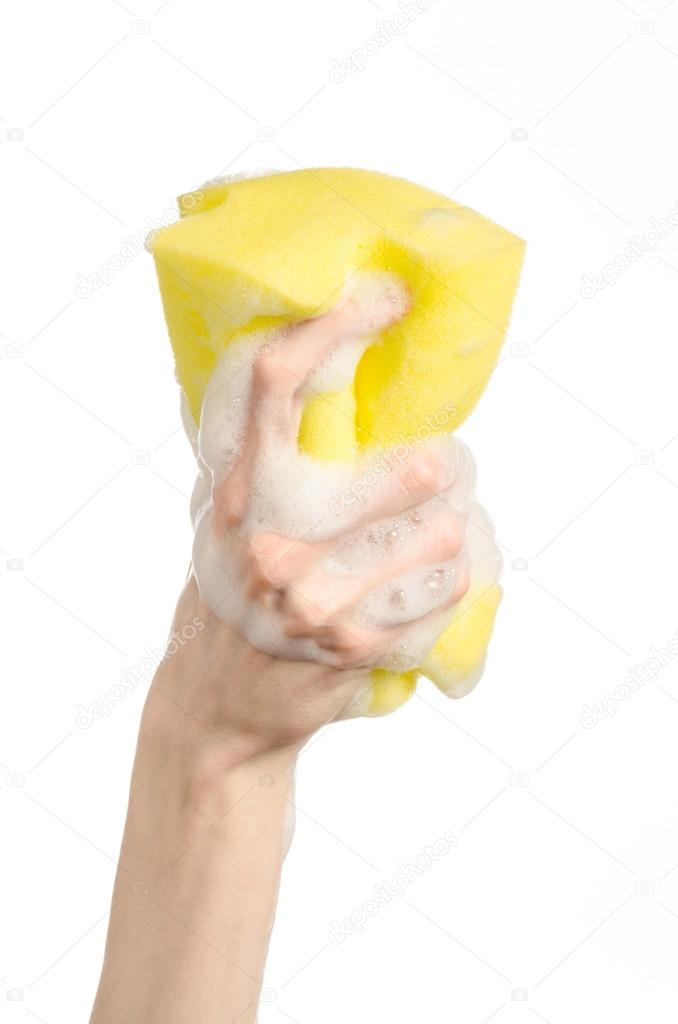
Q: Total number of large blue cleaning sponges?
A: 0